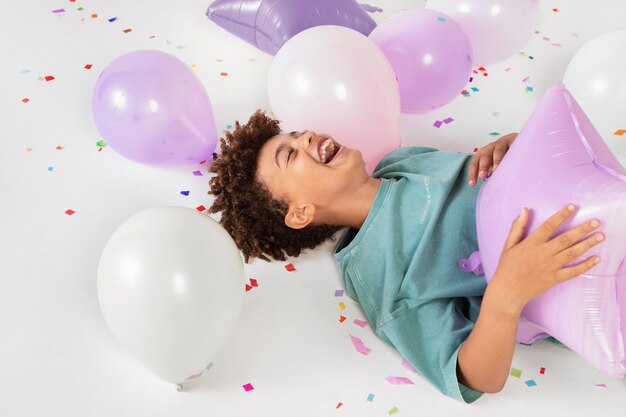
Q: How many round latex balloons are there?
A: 6